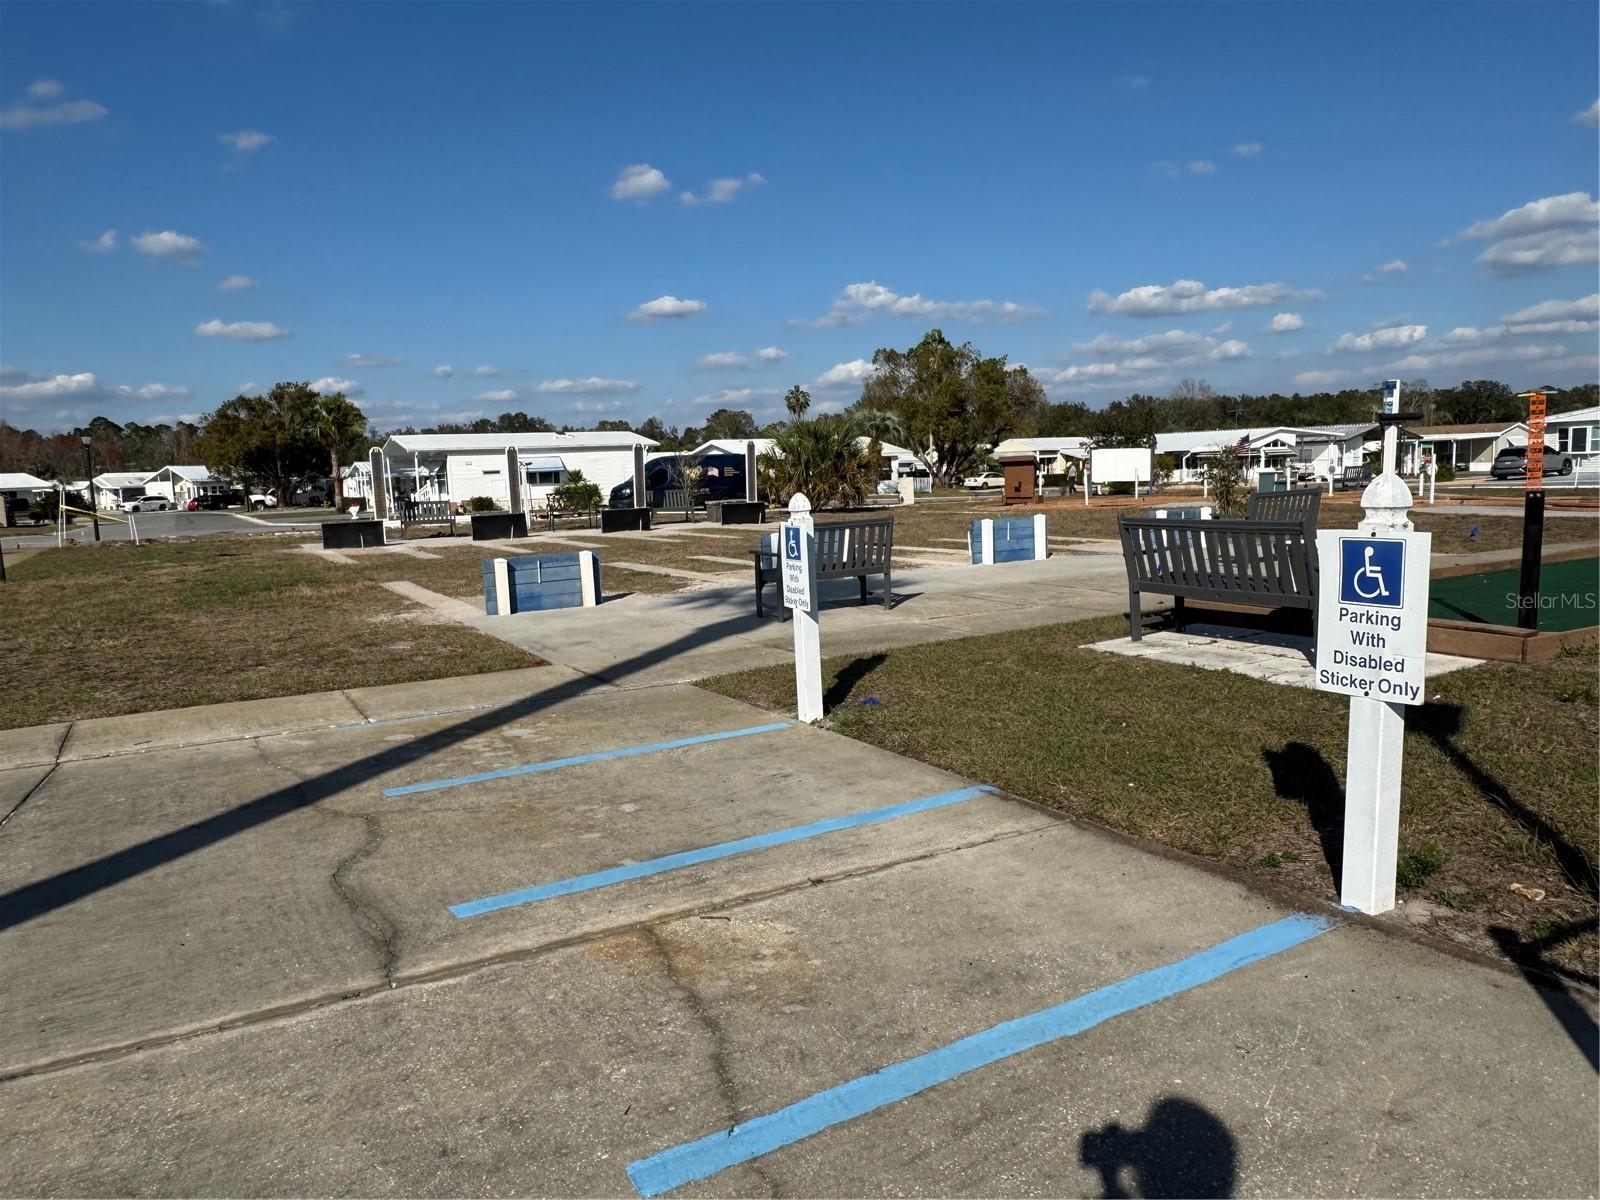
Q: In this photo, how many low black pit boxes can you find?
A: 4